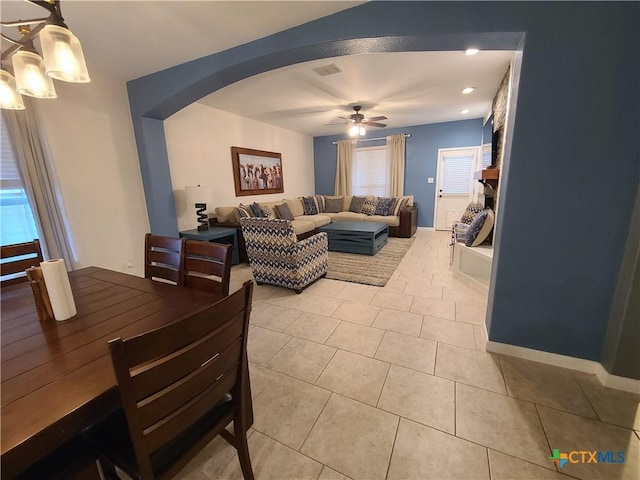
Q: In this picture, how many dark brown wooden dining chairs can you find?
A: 4